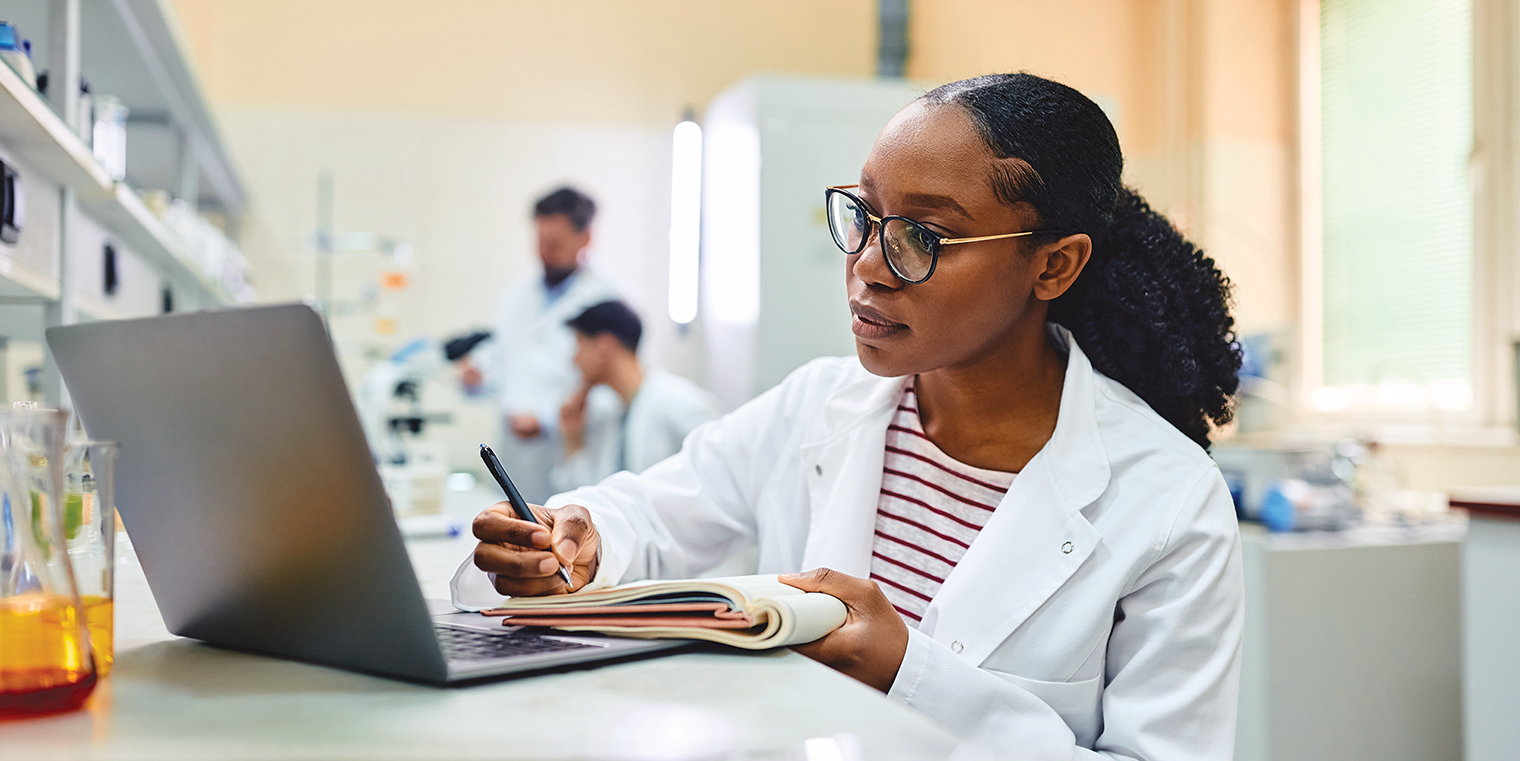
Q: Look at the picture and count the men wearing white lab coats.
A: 2